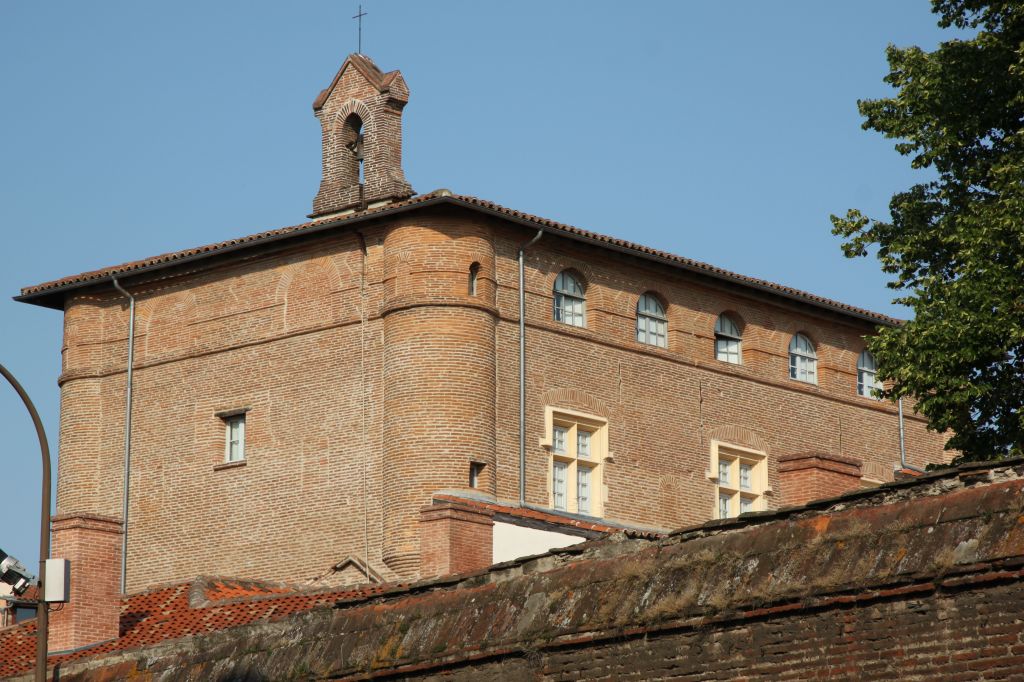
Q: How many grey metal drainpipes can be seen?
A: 3